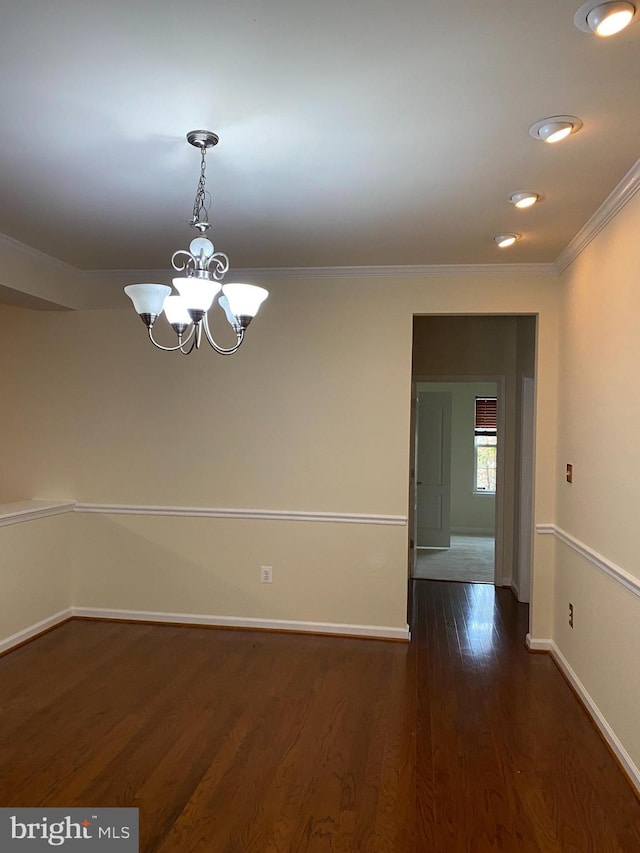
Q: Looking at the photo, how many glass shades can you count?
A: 5